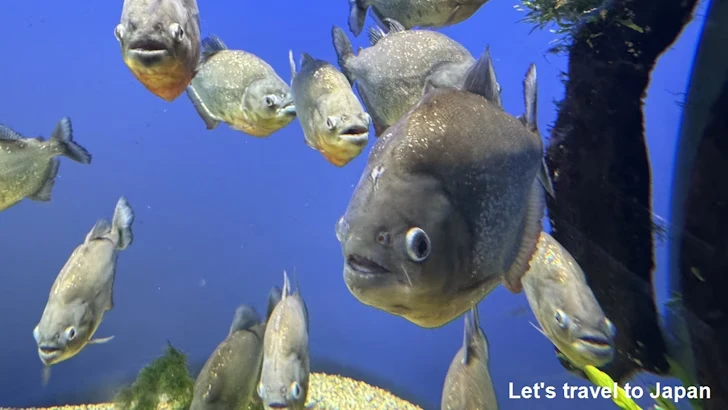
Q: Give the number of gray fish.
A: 12